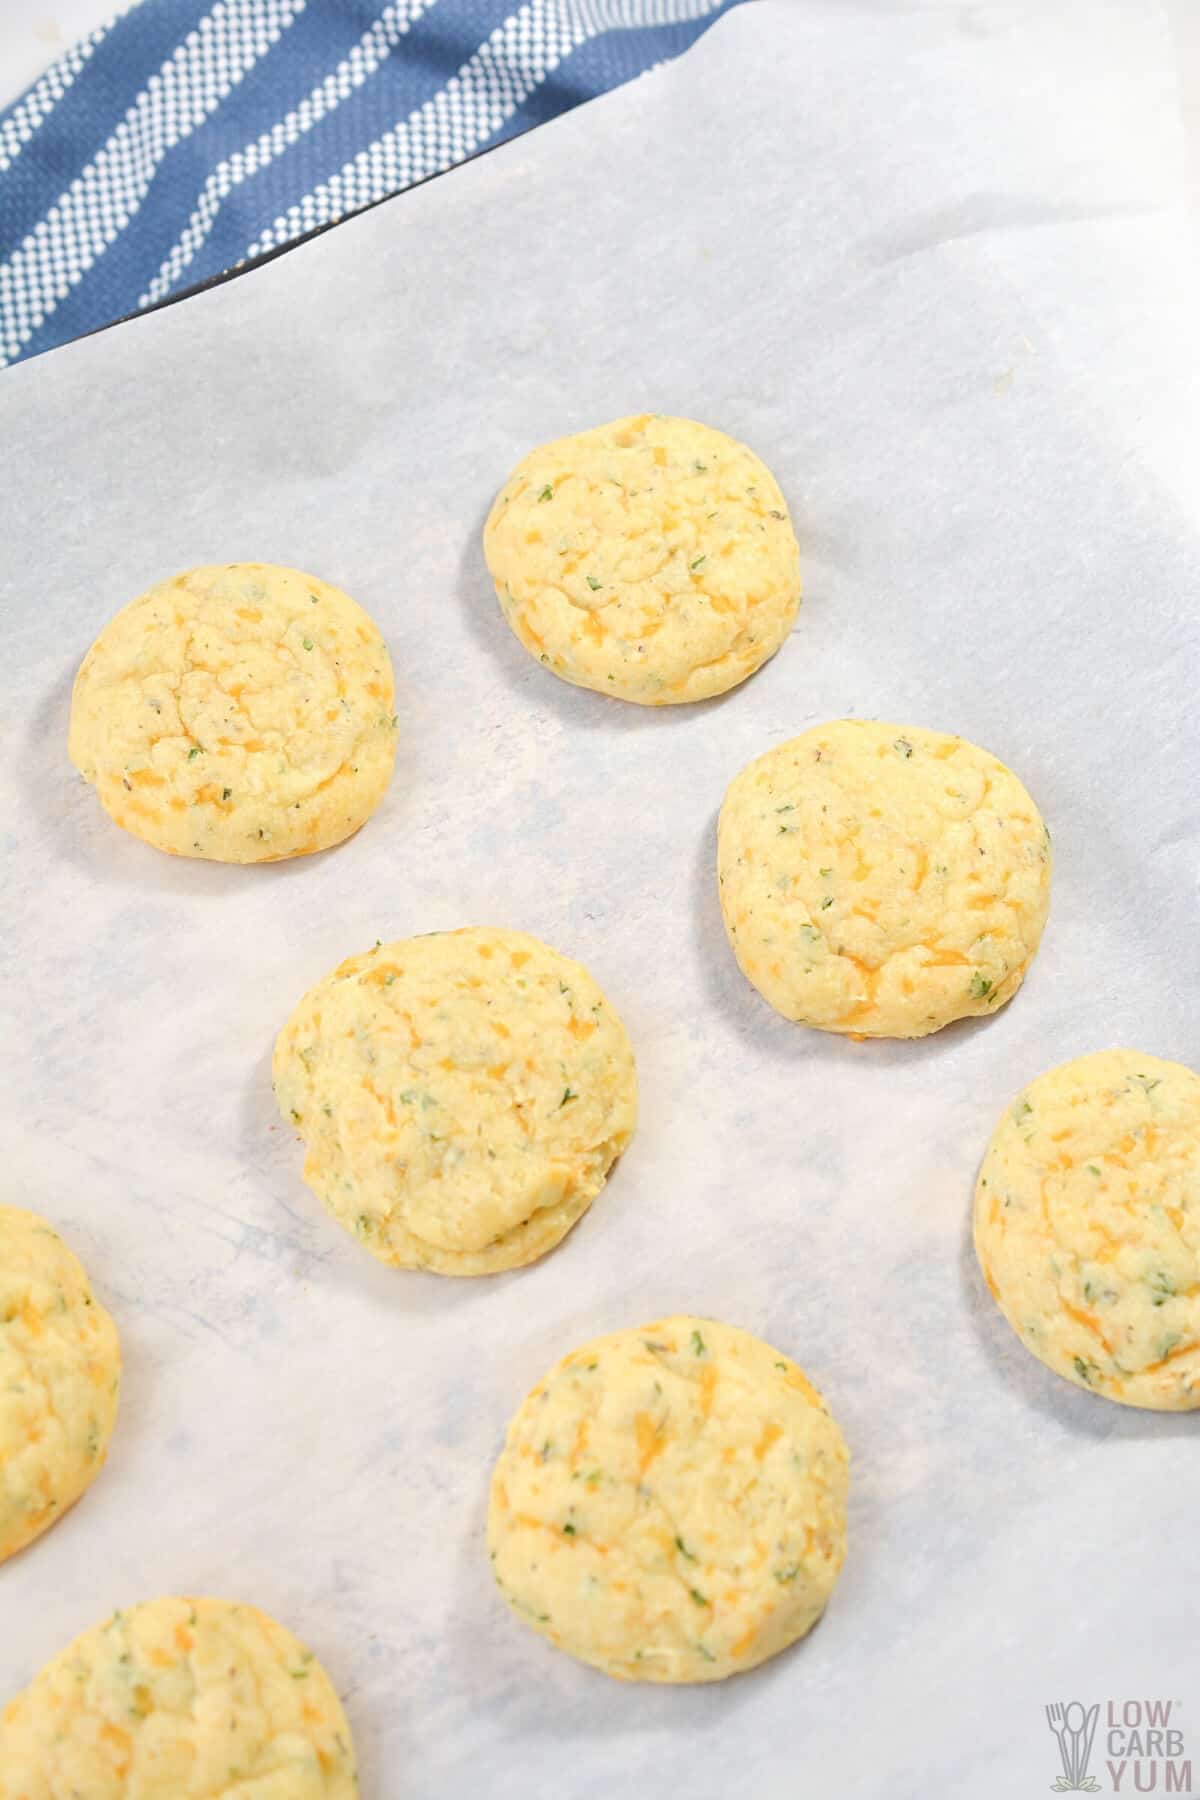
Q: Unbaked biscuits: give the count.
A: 8